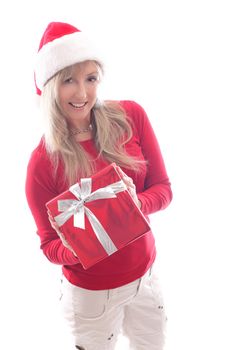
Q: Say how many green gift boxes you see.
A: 0